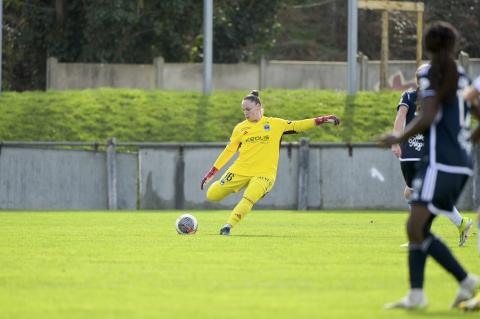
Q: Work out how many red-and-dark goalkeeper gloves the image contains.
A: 2